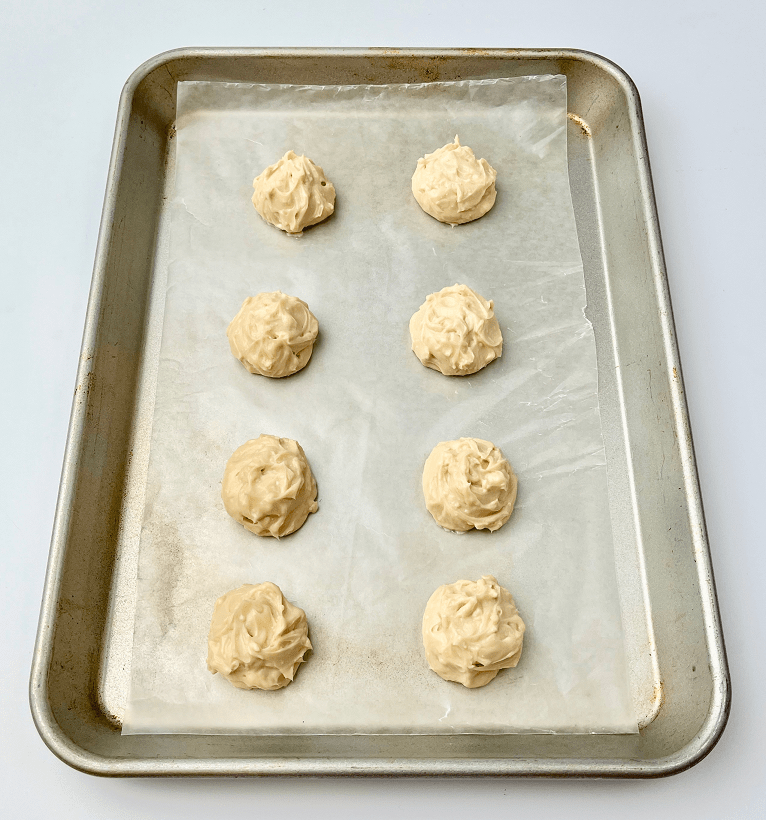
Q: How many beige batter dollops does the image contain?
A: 8